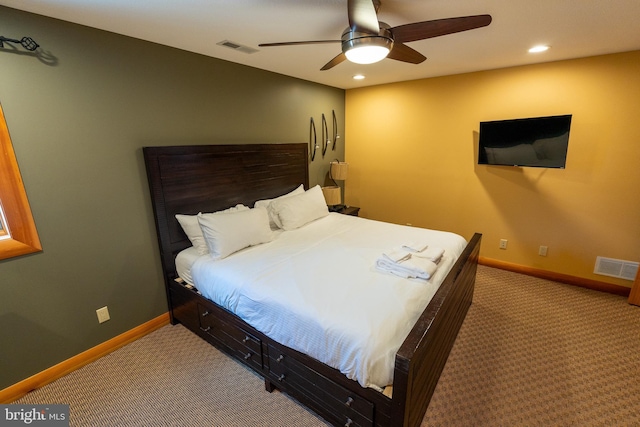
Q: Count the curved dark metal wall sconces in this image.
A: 3